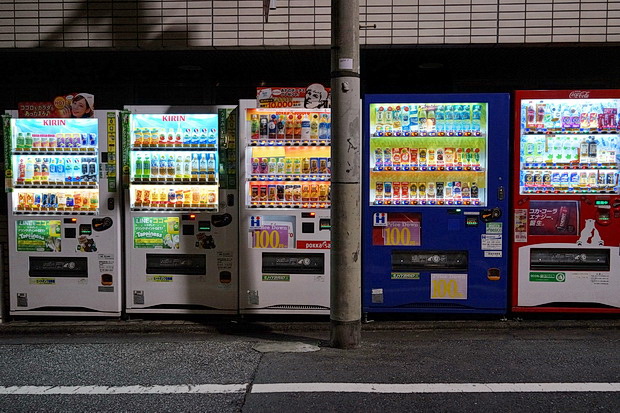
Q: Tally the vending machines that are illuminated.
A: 5